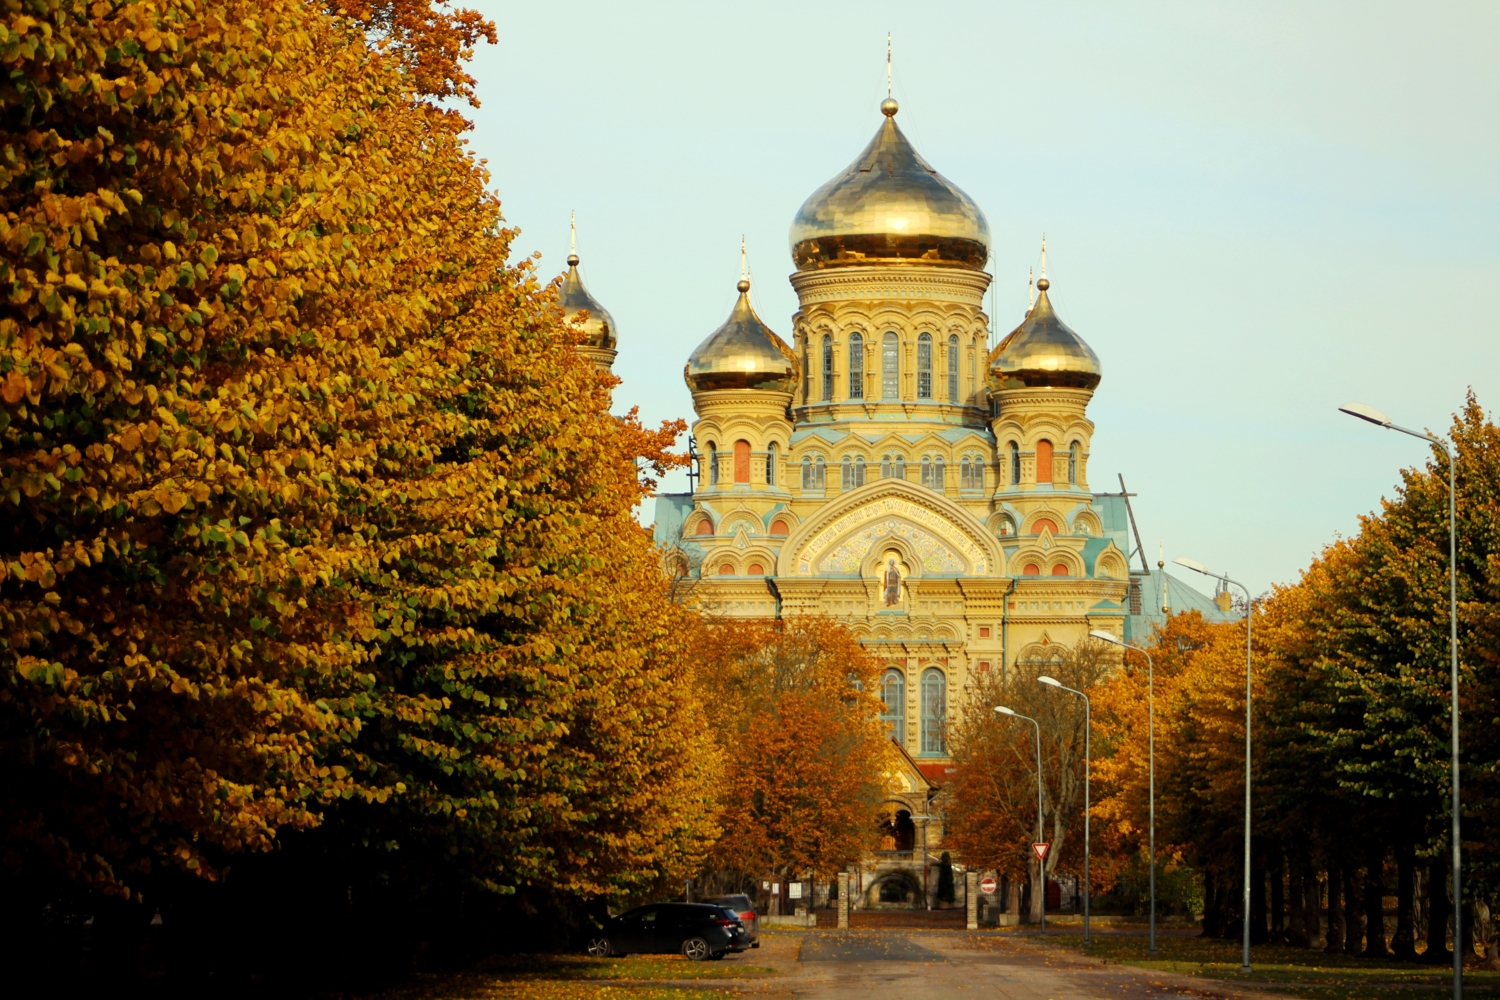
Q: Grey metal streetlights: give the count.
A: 5